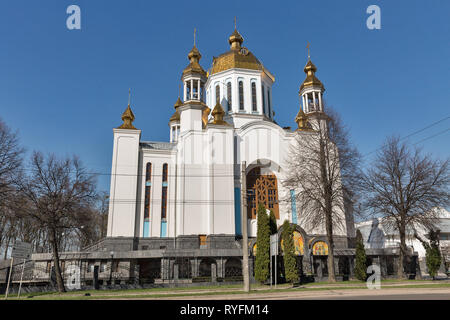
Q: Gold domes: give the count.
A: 7